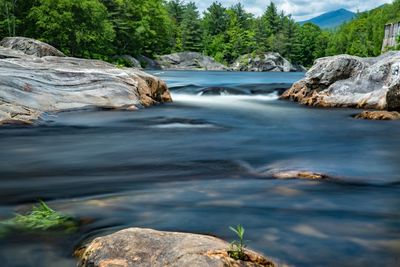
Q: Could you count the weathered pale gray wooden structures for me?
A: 1